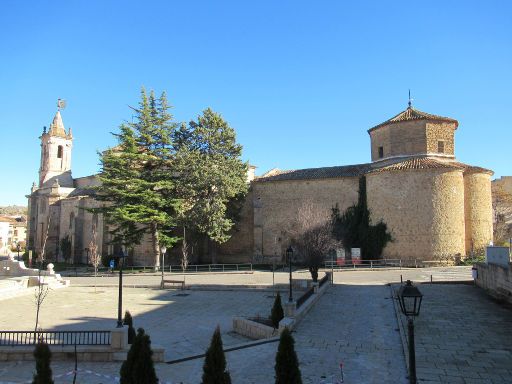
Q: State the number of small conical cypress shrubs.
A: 6